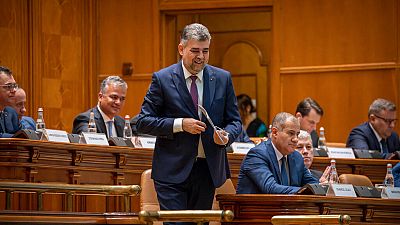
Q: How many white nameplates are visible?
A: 7